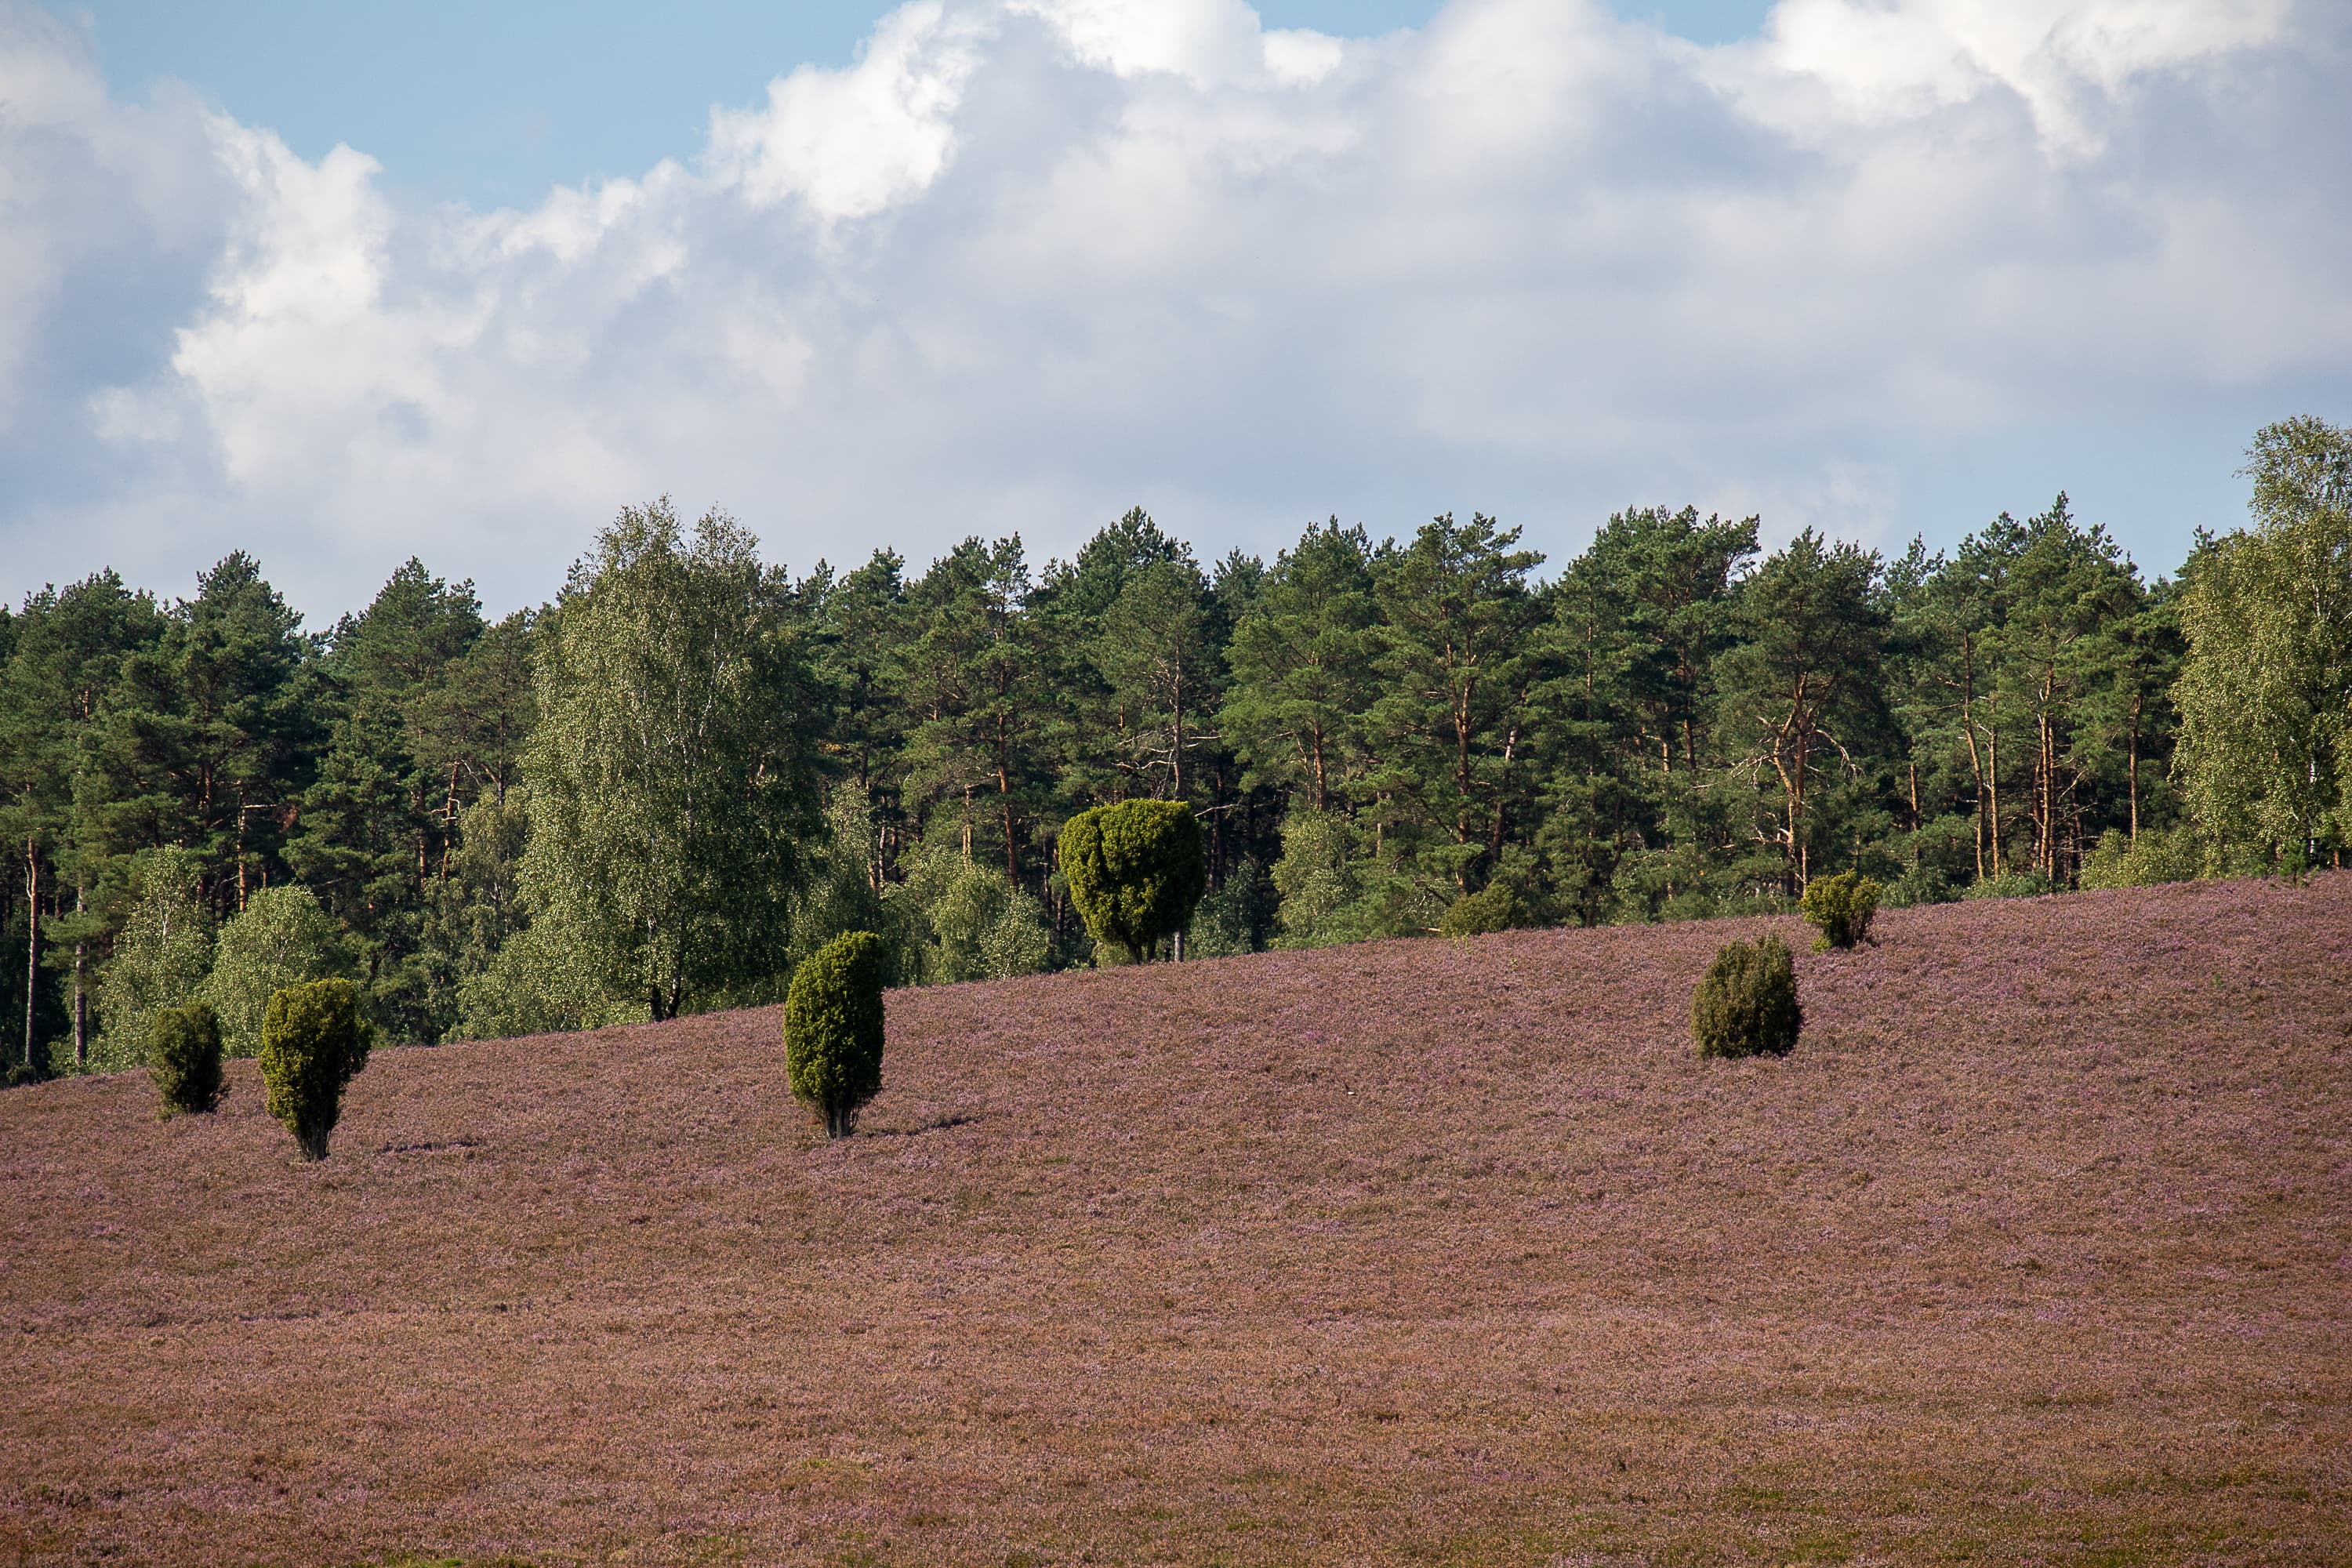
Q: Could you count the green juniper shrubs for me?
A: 6